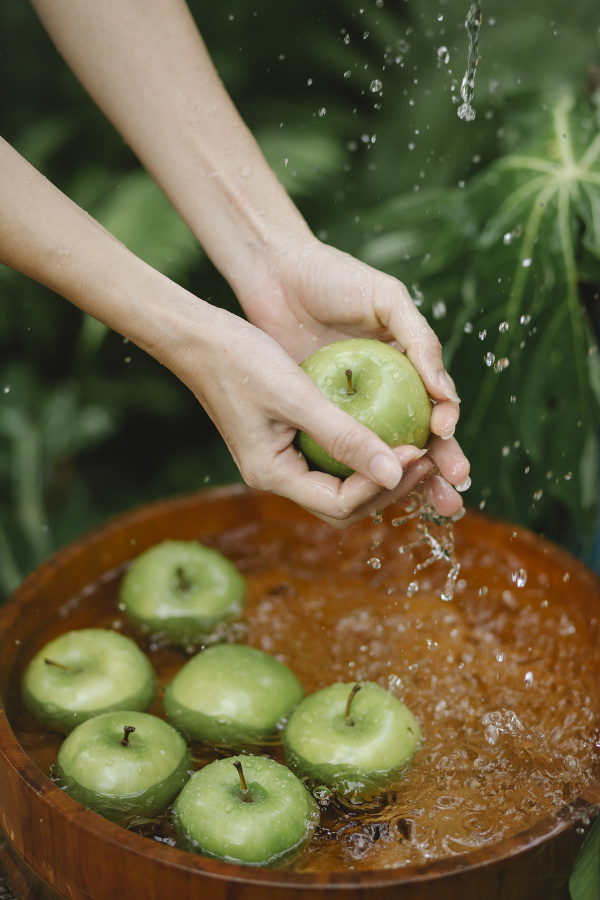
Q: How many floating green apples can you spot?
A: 6